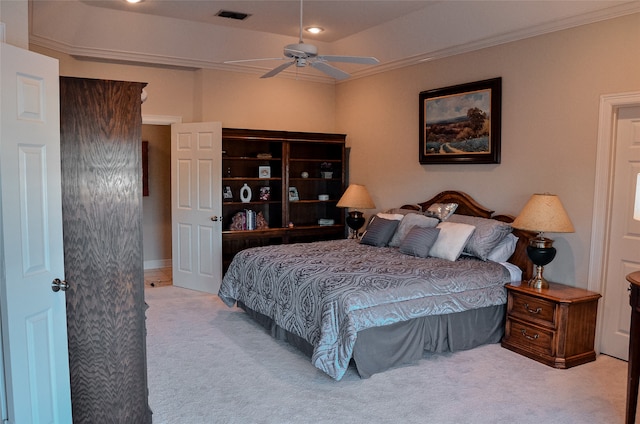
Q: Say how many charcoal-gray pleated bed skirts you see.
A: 1